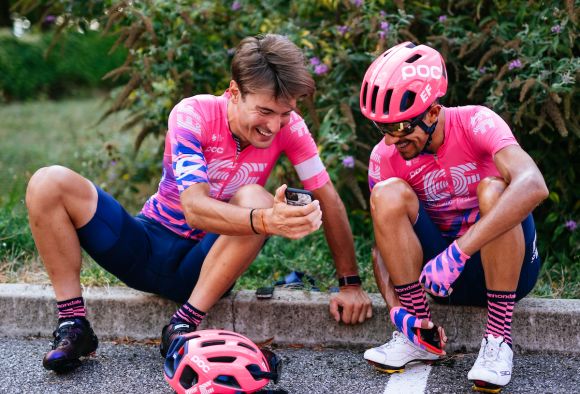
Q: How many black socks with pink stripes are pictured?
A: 4